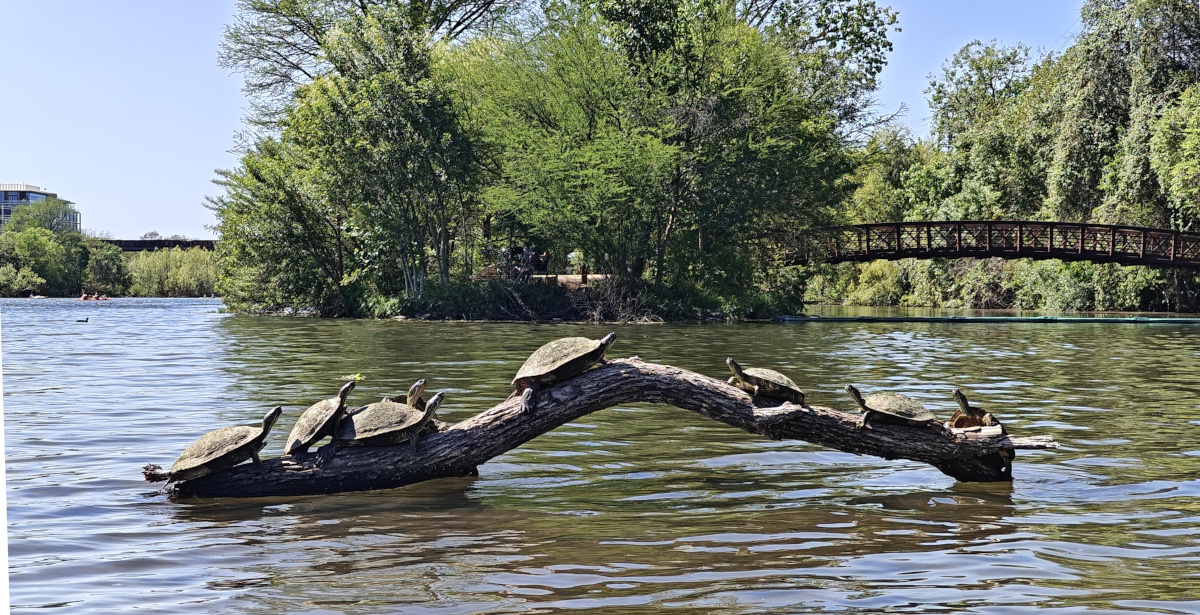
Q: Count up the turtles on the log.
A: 8